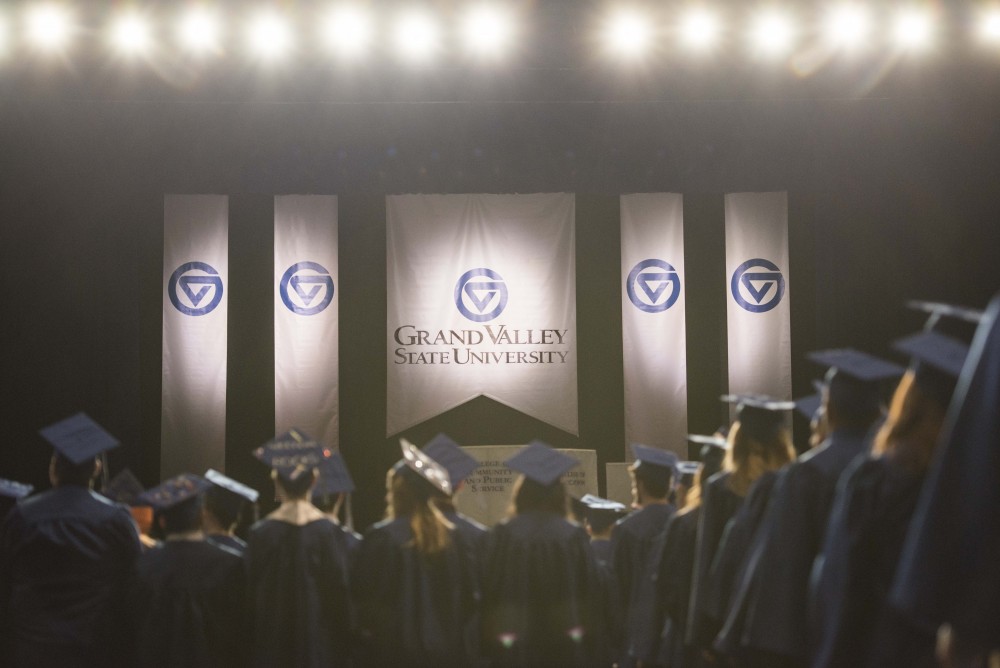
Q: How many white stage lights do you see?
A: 14